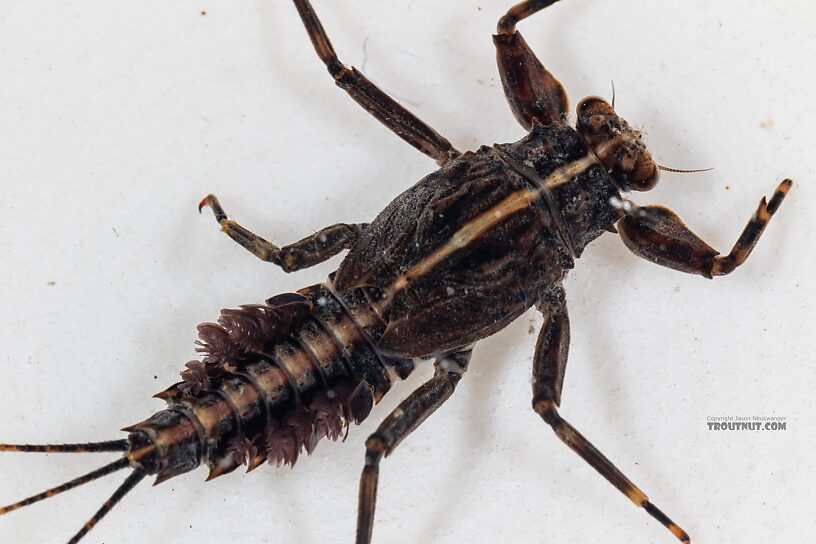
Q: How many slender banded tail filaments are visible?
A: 3